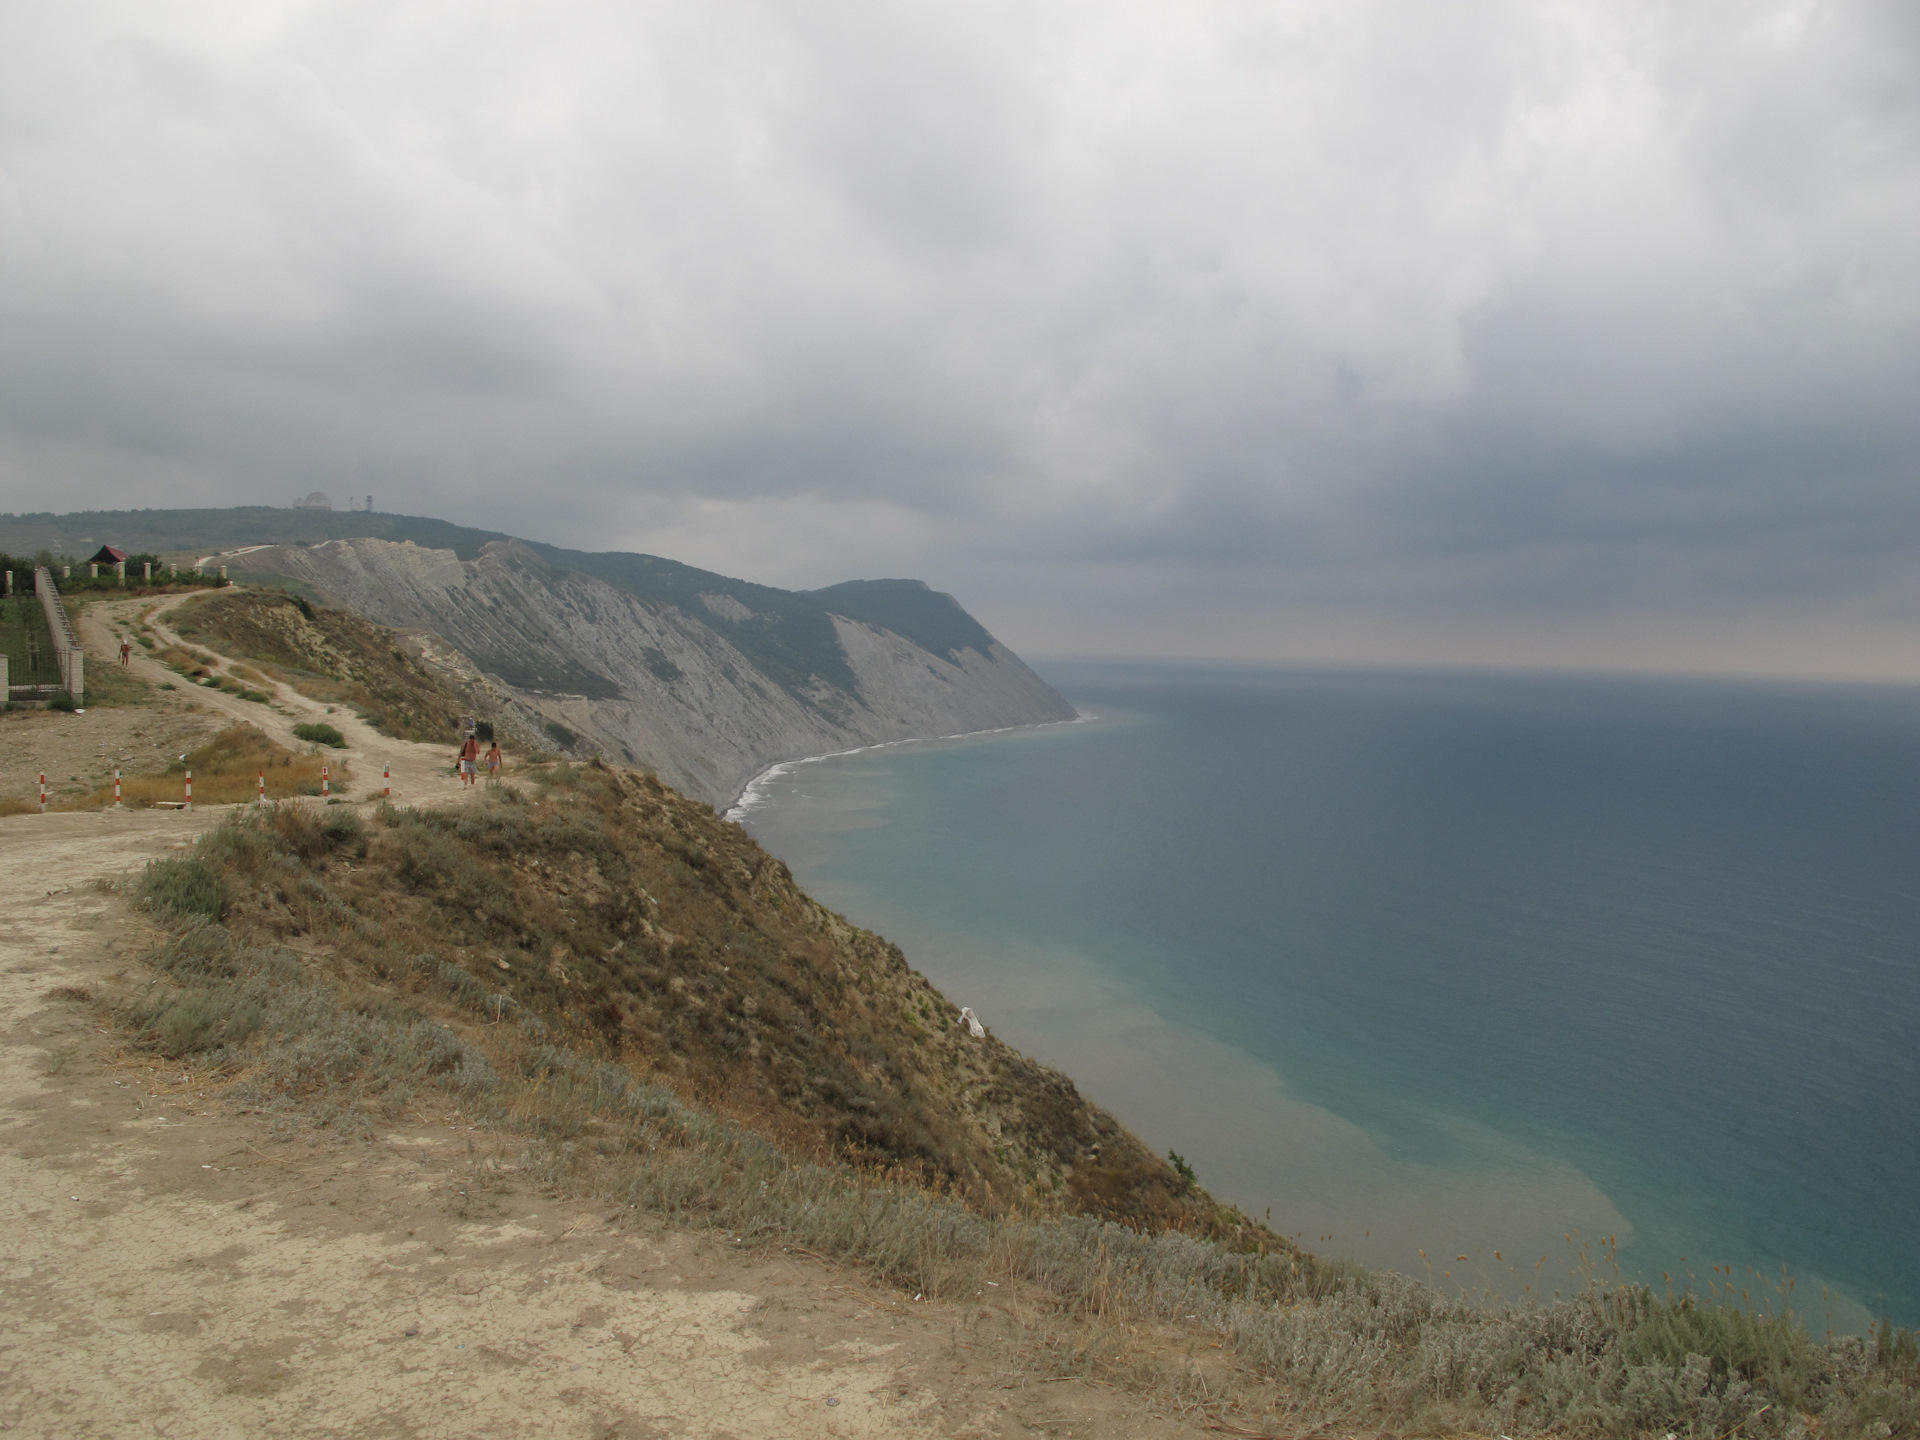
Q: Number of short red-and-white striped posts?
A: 7